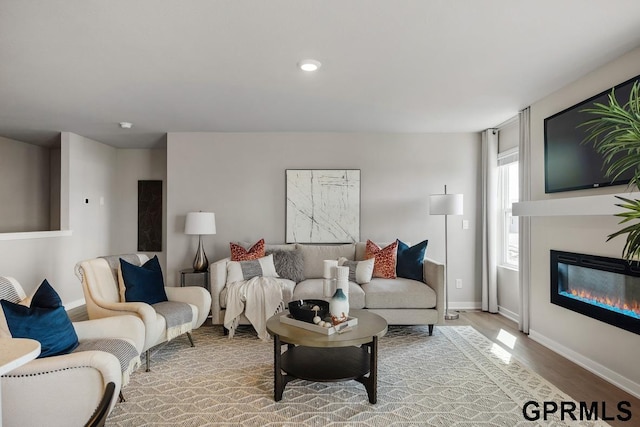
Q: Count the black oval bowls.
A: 1